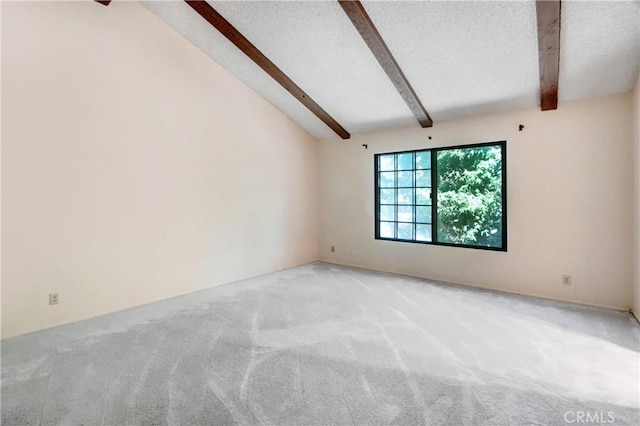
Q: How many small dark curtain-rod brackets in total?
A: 3